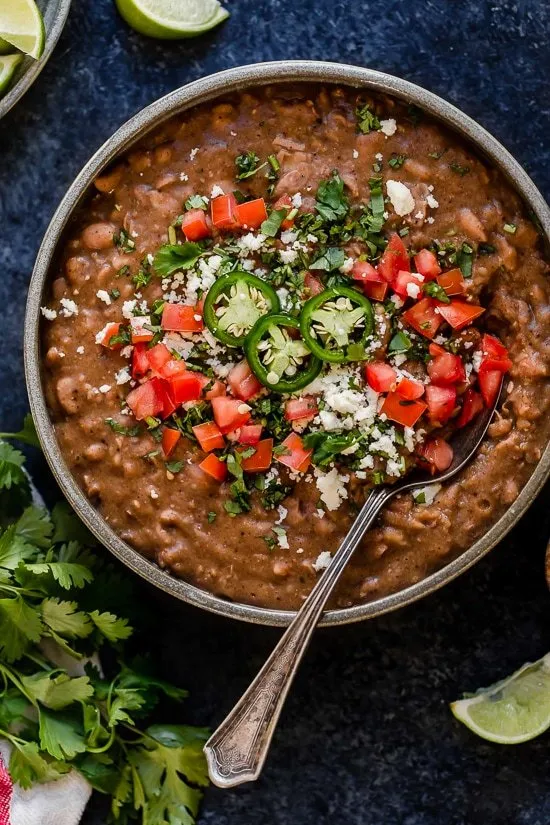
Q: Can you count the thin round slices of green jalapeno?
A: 3